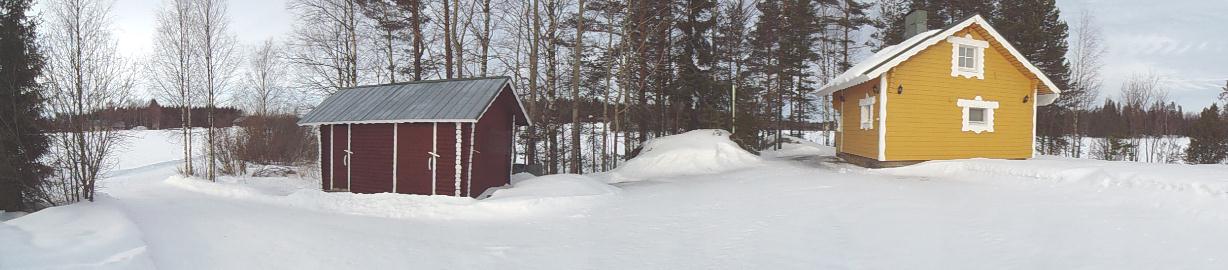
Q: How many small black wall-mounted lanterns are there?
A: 3